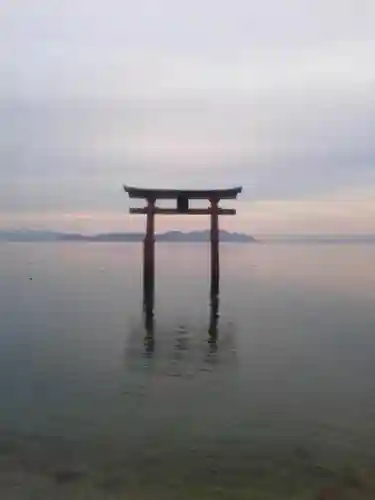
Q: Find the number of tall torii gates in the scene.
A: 1